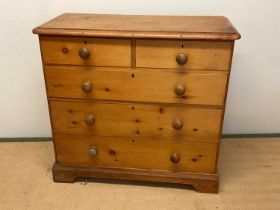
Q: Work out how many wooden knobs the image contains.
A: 8